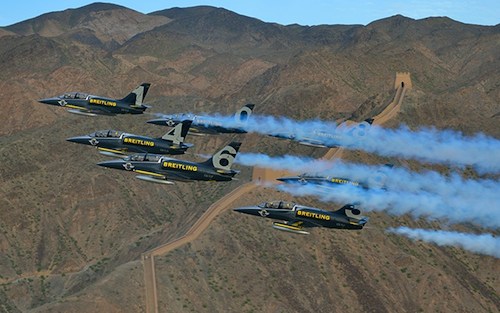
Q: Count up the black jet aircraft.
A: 7